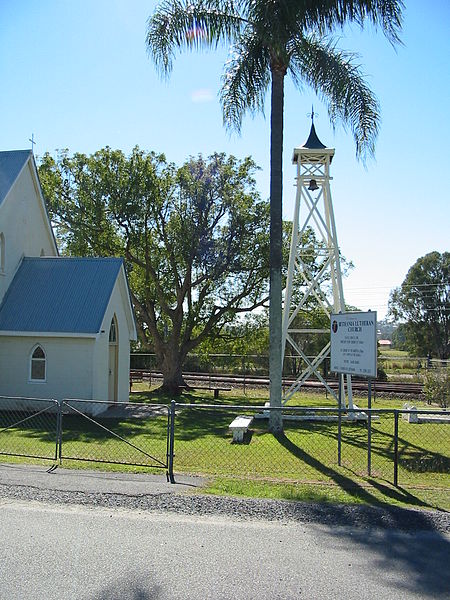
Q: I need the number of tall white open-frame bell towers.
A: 1